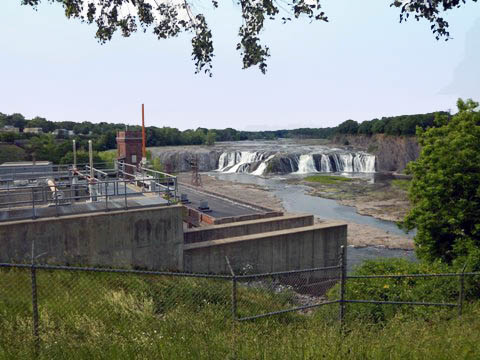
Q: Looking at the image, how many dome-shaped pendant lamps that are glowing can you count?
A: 0